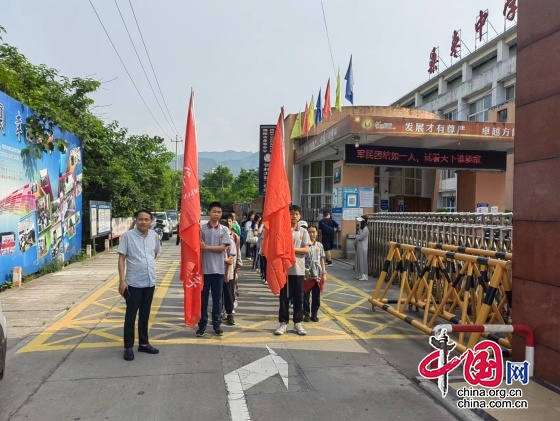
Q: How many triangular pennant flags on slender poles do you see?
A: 7